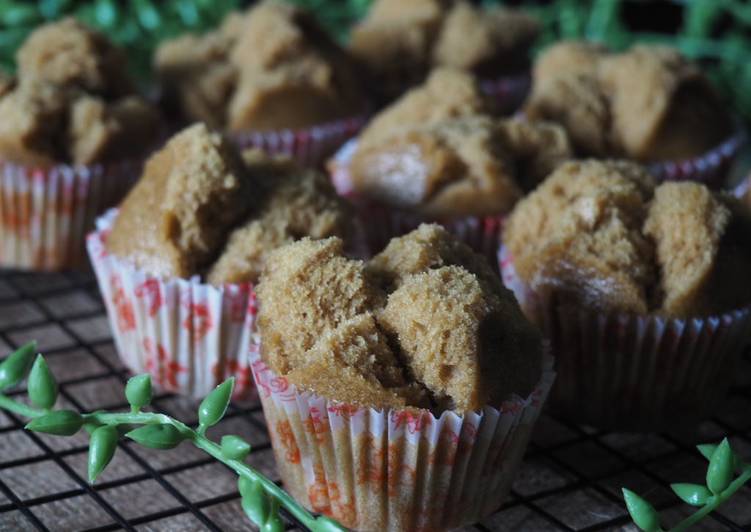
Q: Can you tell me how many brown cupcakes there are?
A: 8